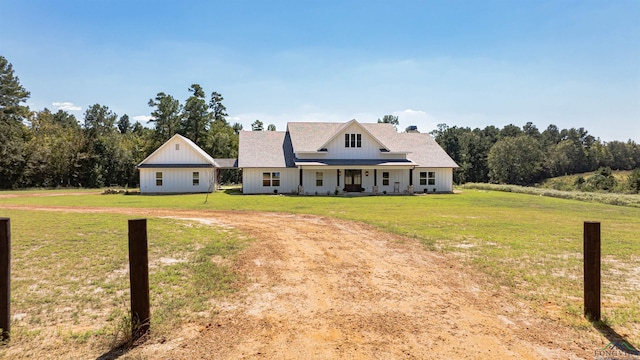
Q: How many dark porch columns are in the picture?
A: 4